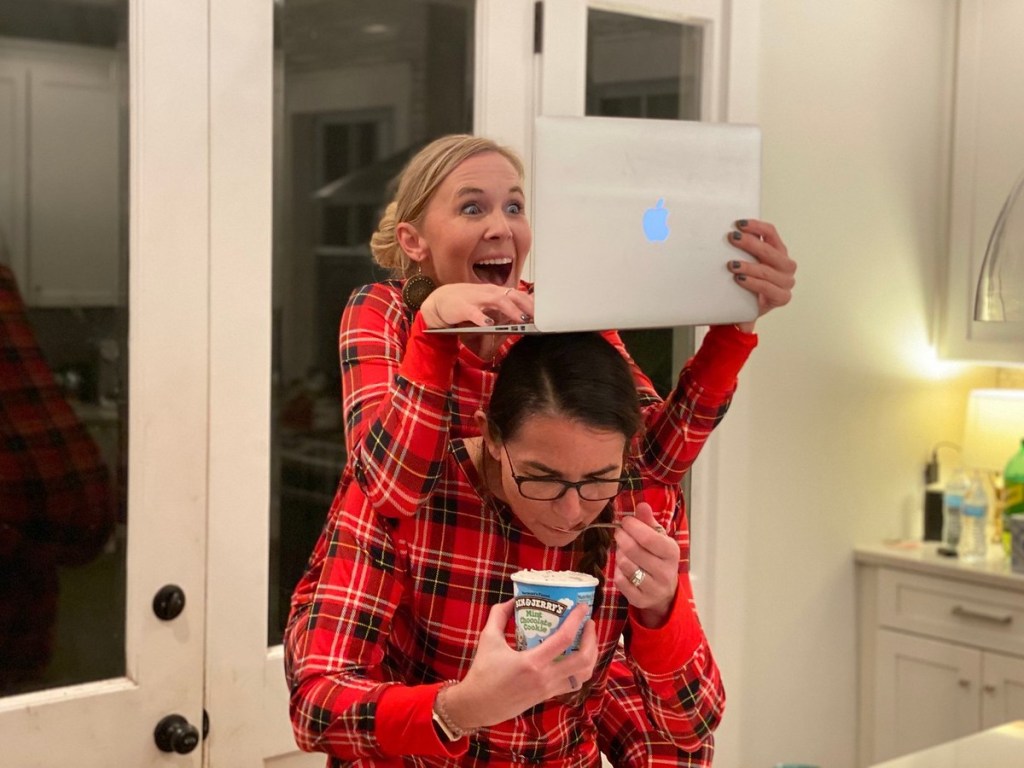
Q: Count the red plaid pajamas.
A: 2